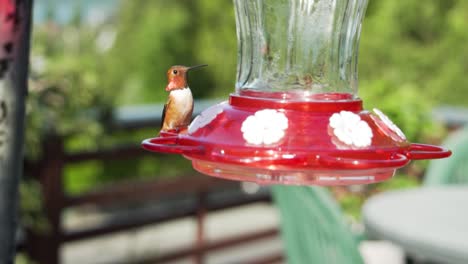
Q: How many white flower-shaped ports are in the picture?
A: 4